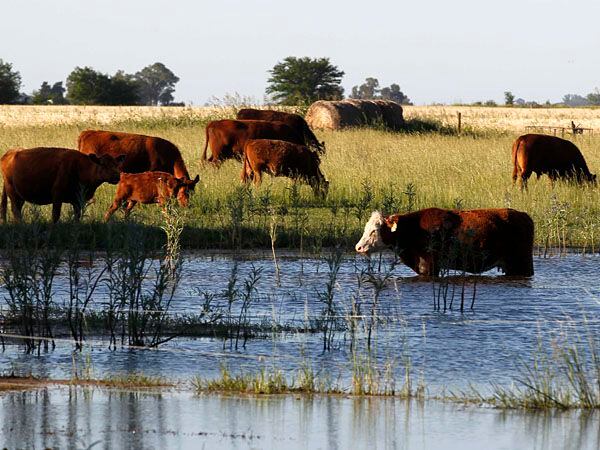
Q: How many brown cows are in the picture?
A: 8